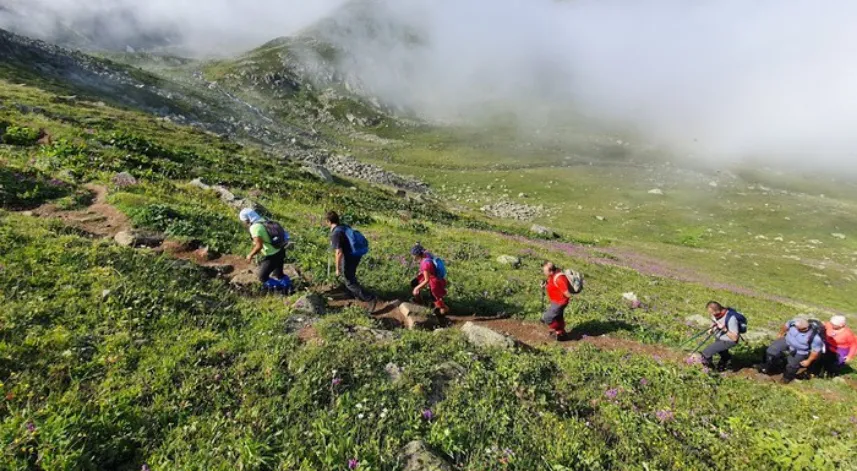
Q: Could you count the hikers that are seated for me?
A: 0